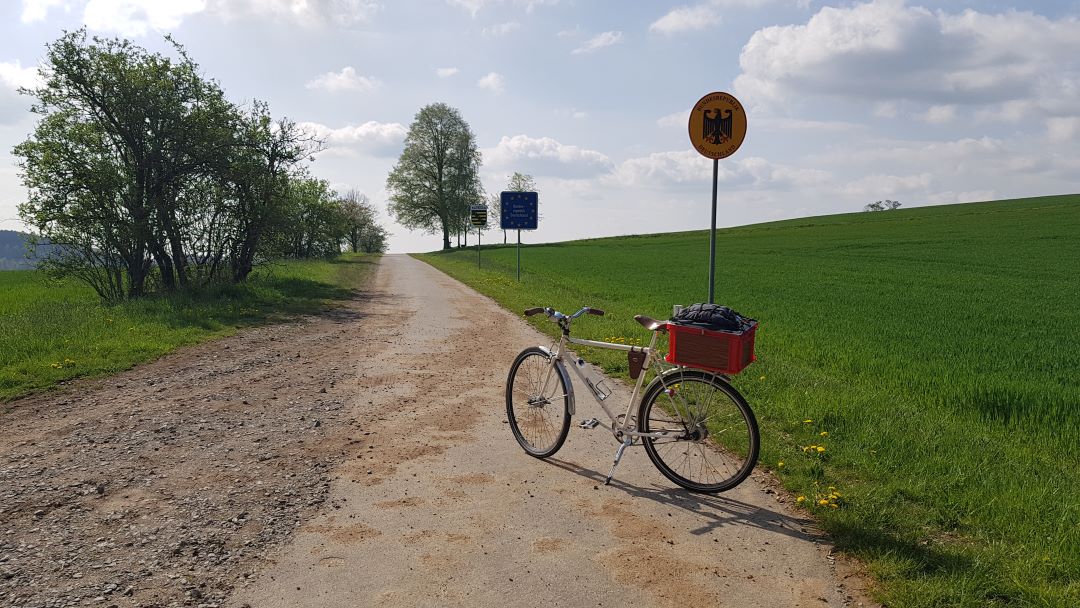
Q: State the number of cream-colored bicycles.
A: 1